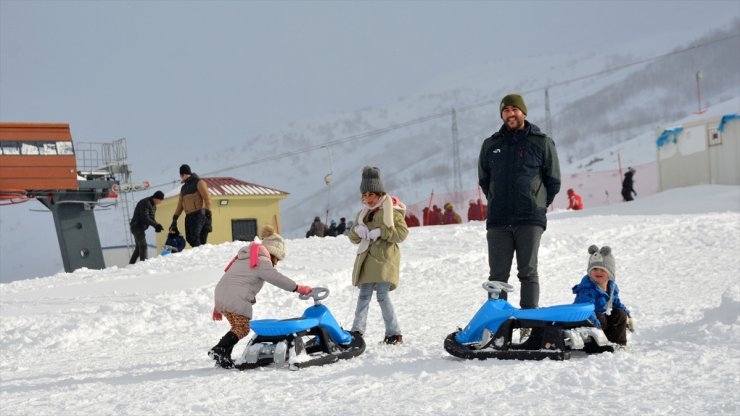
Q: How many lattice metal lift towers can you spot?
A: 2